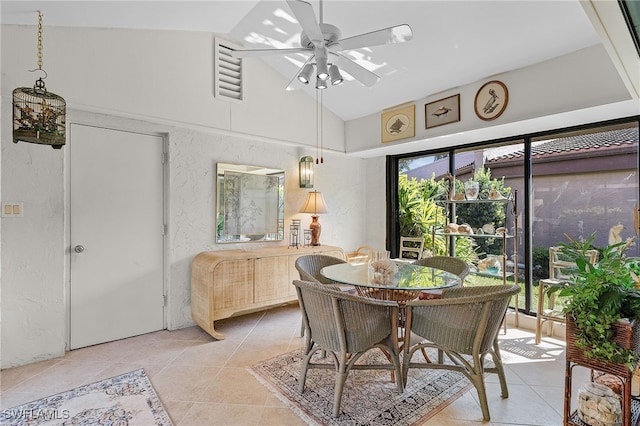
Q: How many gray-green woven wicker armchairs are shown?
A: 4